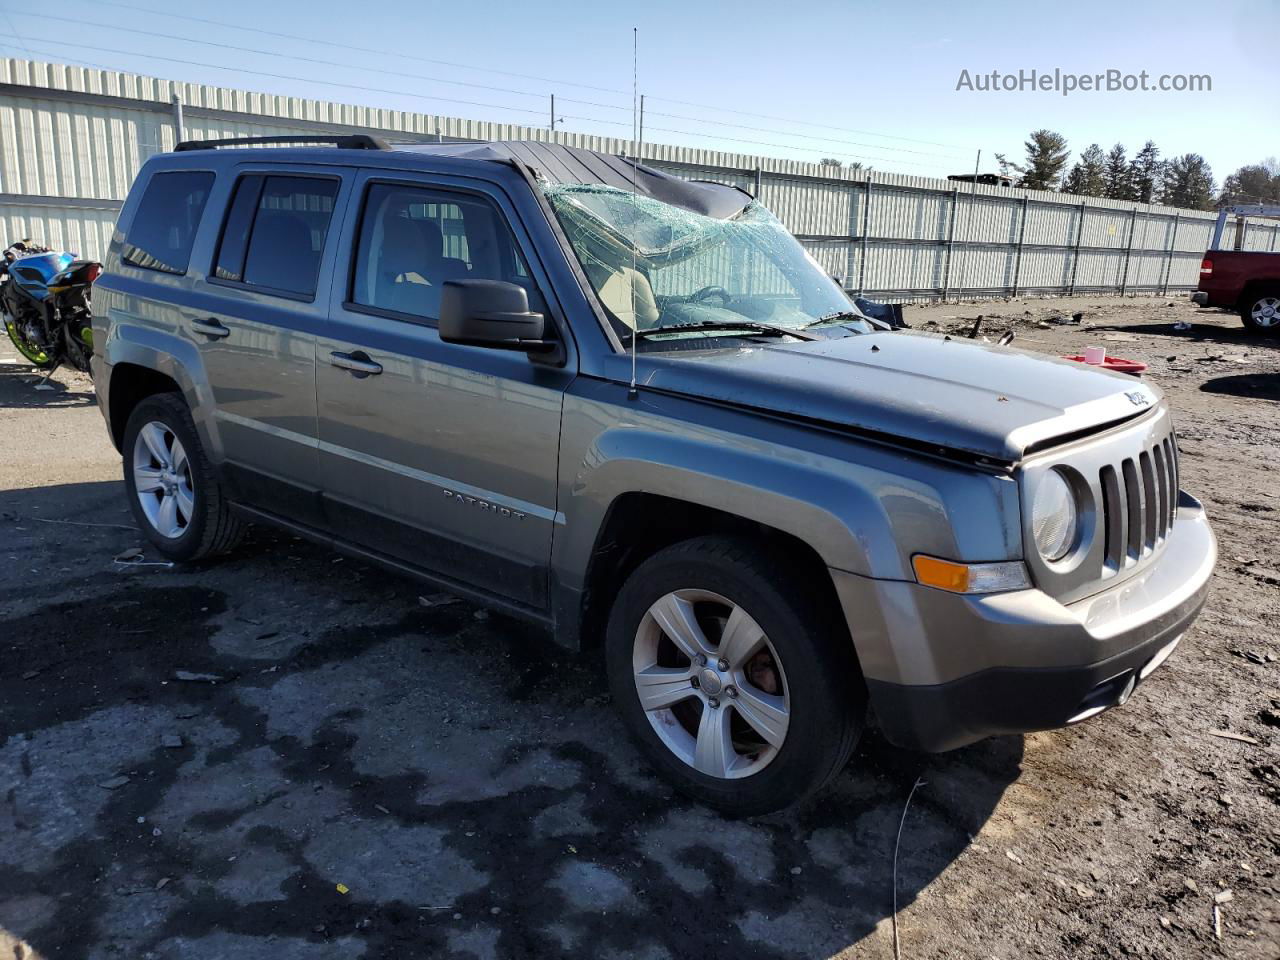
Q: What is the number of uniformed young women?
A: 0